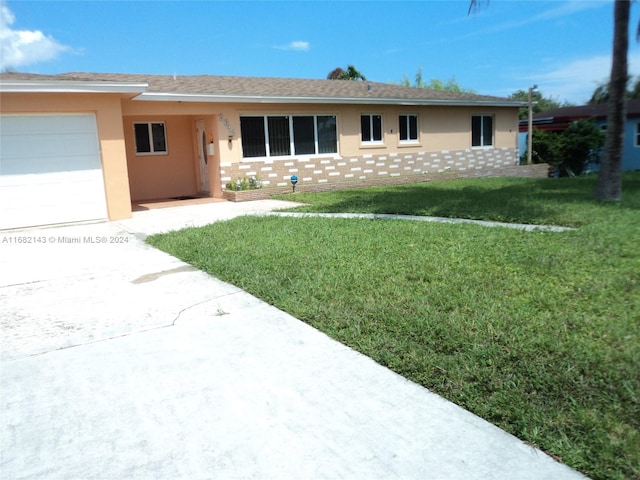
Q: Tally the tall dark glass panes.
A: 12